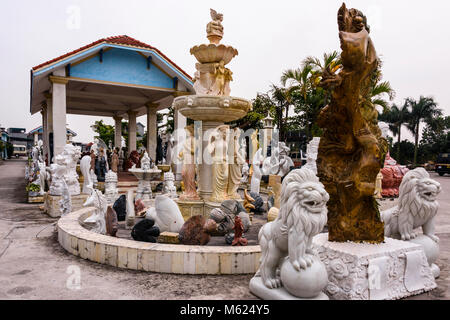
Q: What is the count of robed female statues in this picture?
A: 3